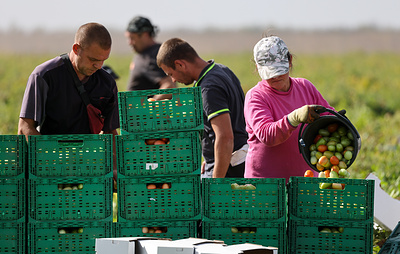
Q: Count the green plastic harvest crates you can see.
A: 14